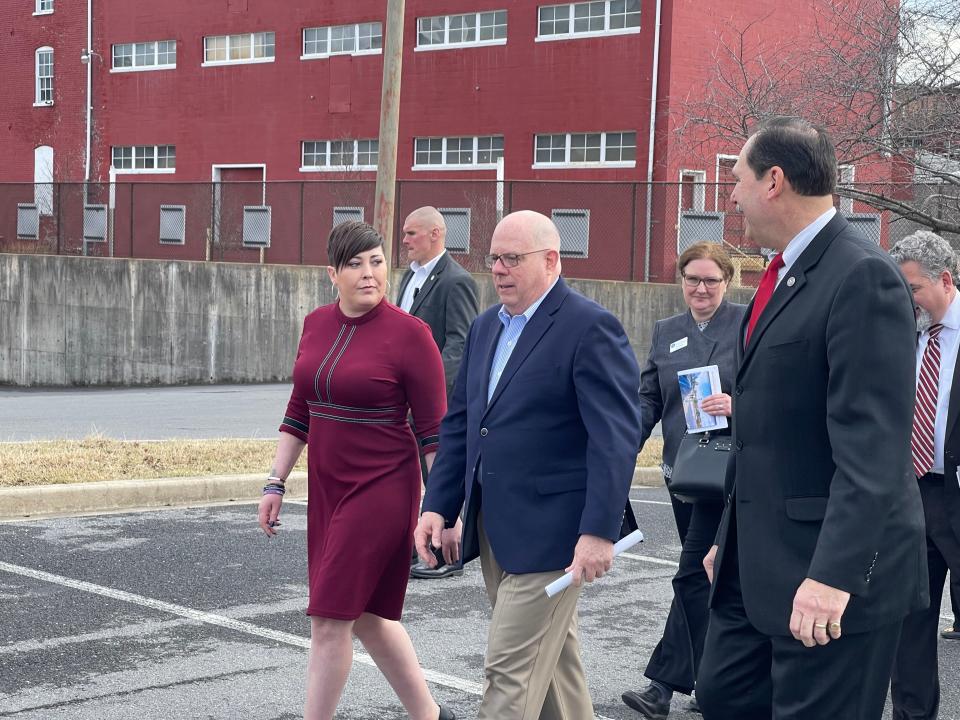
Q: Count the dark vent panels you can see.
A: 9